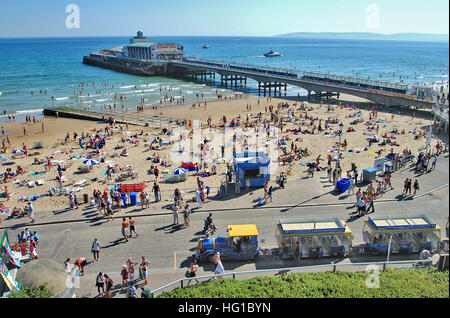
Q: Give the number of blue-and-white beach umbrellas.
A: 3